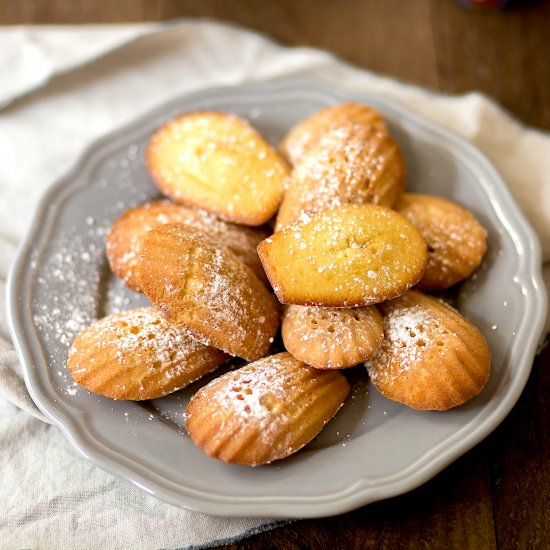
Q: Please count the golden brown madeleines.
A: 11